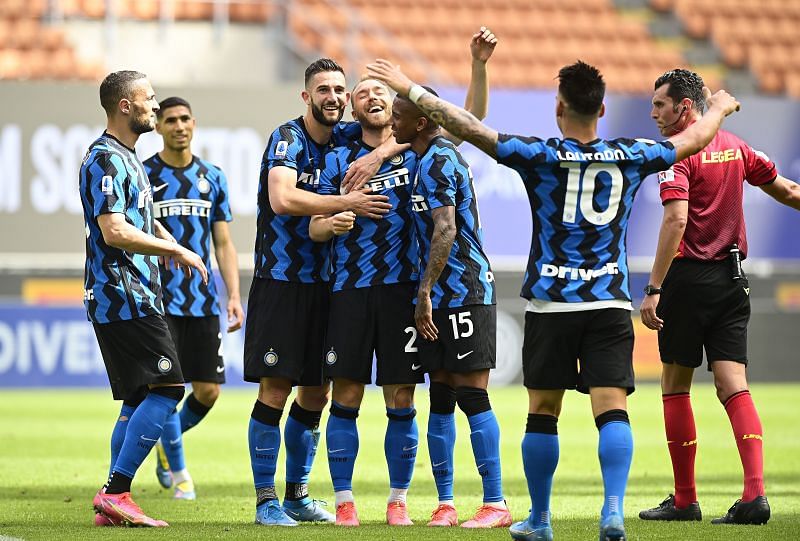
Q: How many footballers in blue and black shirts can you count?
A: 6